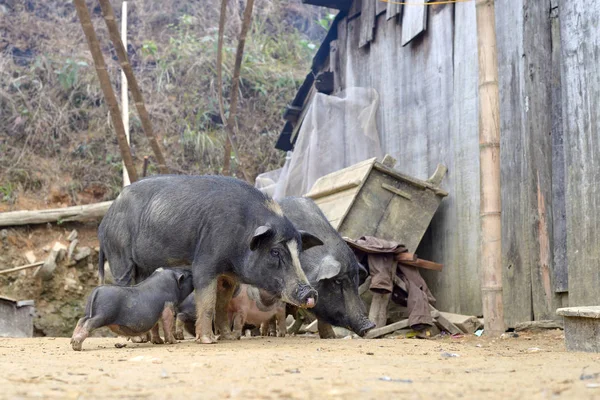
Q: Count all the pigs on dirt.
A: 5